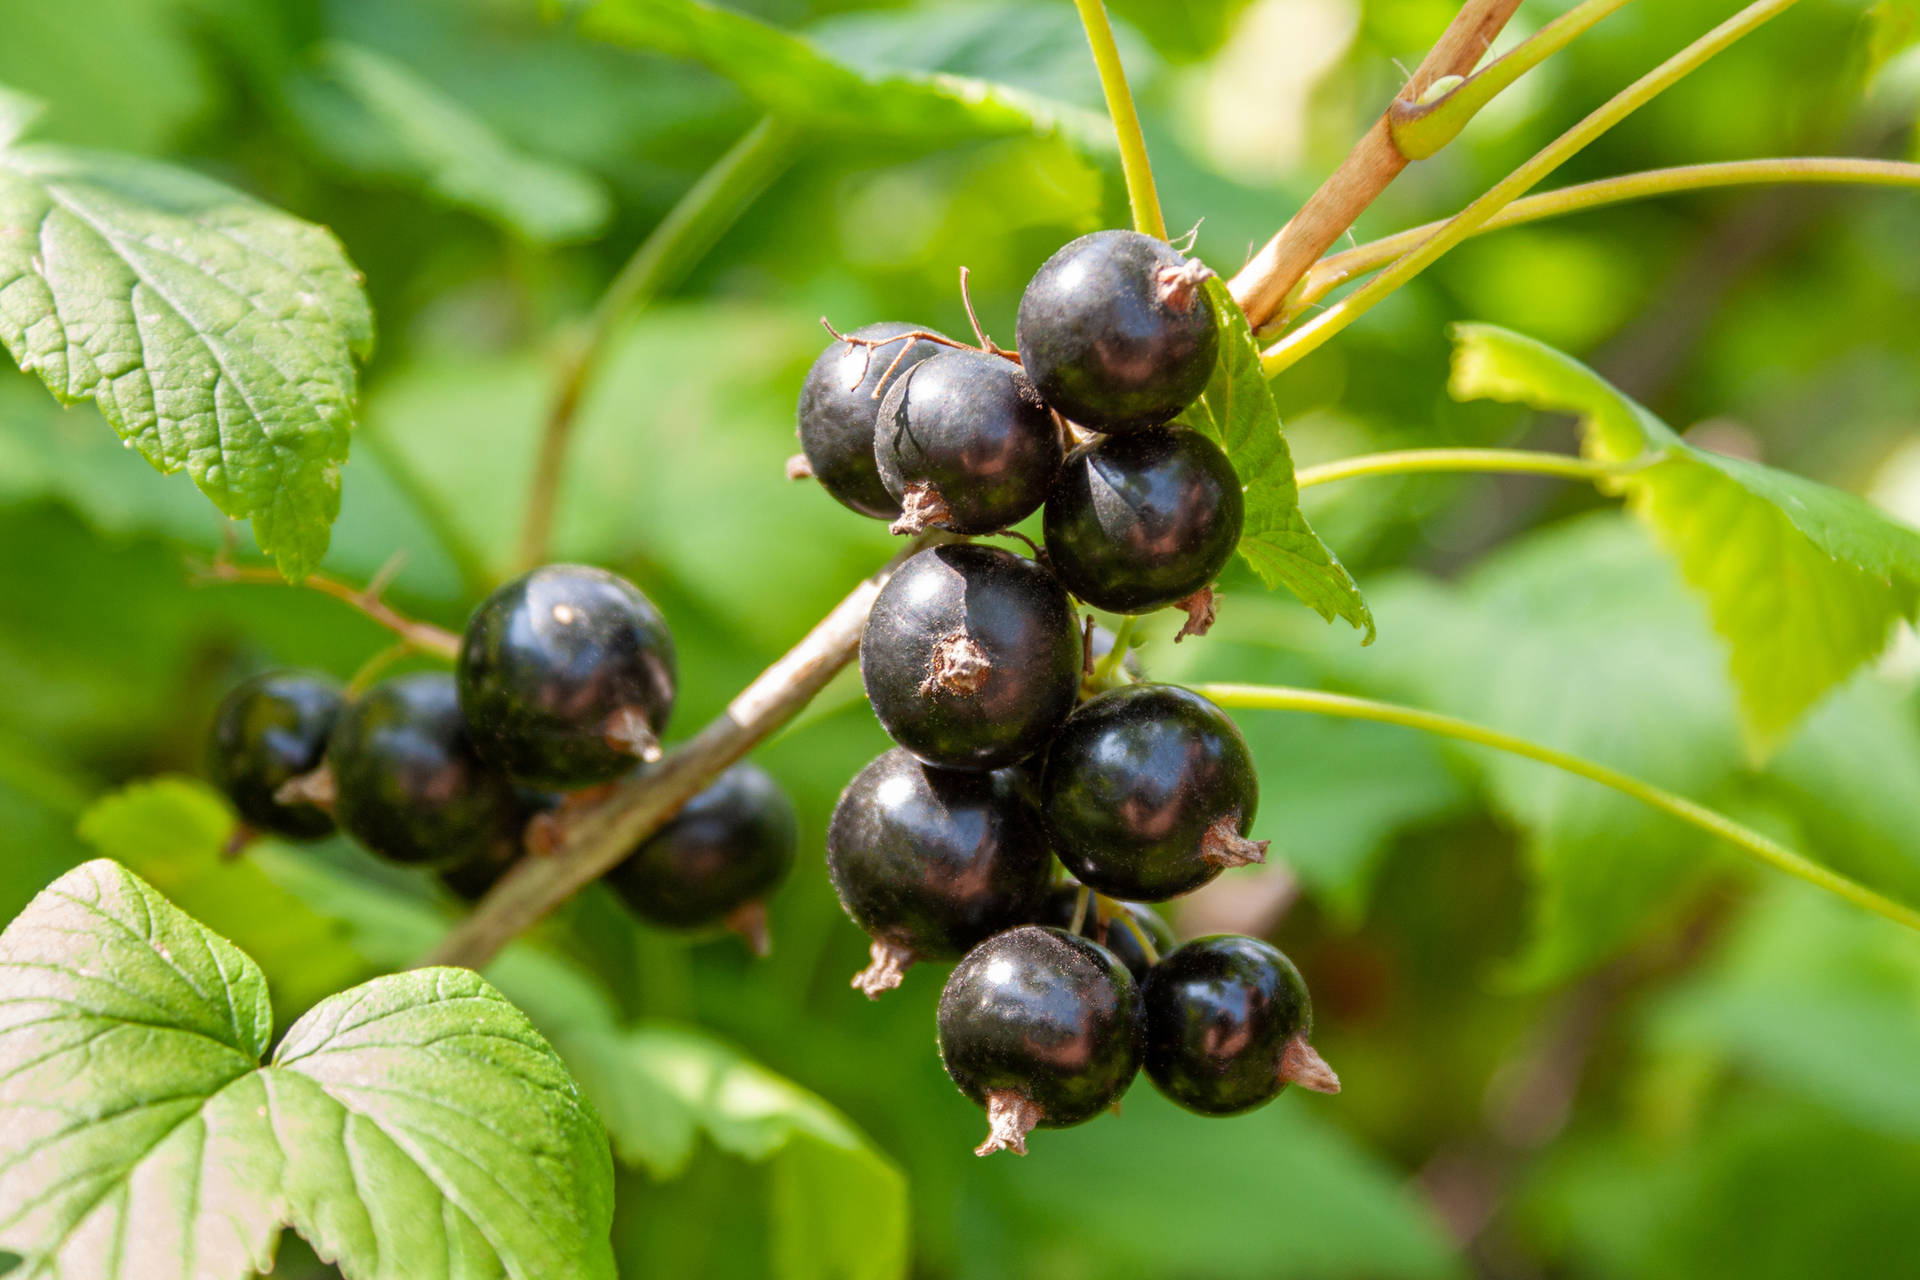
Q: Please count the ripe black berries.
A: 15